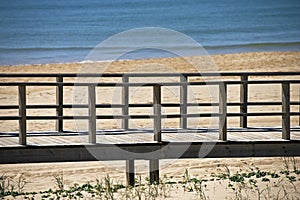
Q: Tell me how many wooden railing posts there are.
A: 9